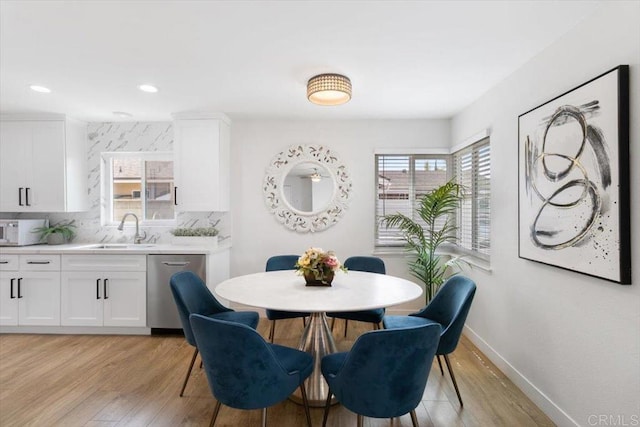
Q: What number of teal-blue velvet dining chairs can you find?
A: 6